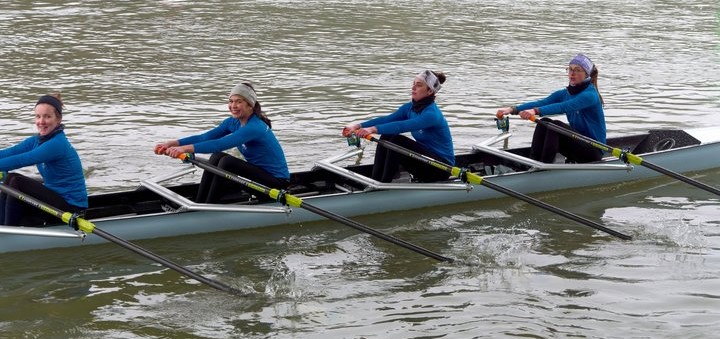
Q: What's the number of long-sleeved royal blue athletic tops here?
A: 4